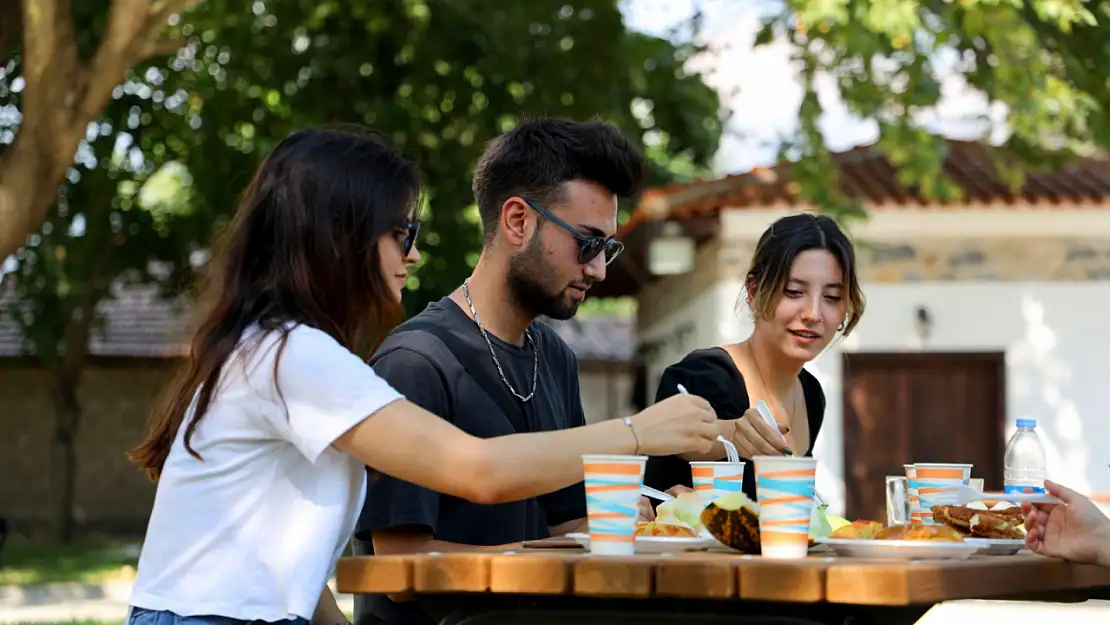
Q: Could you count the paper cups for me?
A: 5